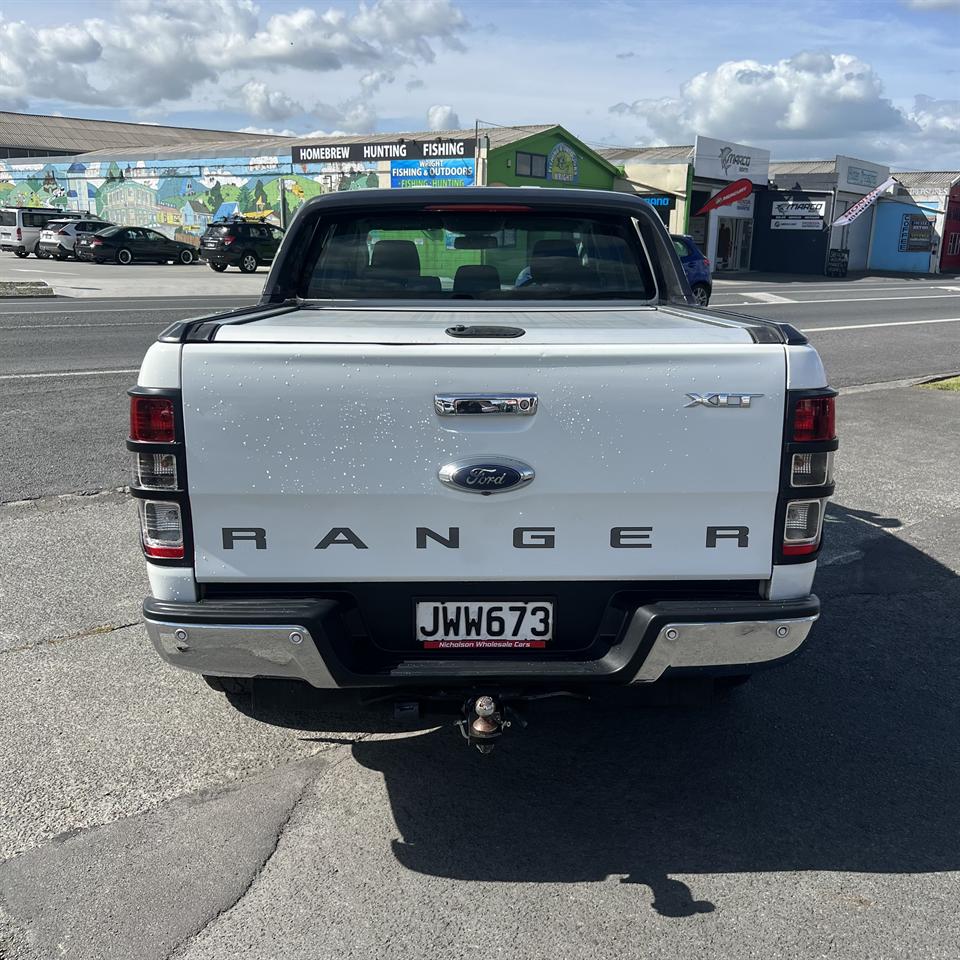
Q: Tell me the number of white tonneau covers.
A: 1